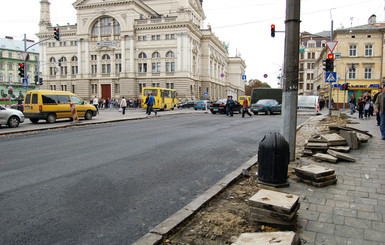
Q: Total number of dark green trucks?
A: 1